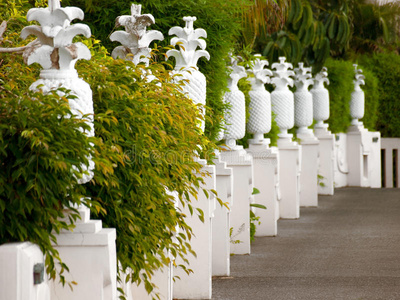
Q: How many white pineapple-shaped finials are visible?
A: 9